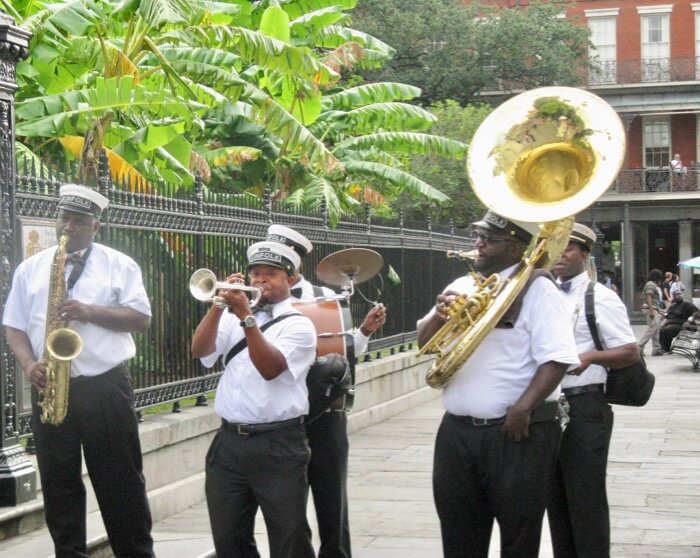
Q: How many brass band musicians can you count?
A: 5